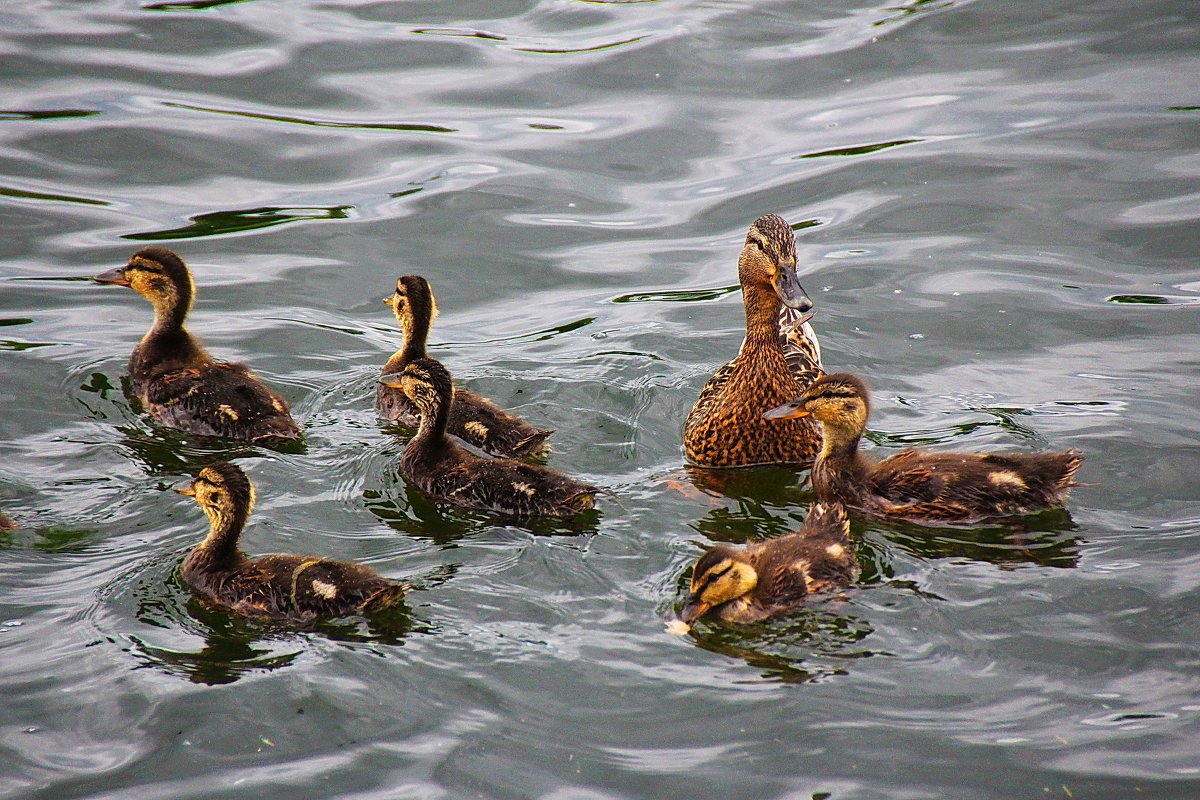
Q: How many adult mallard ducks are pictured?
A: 1